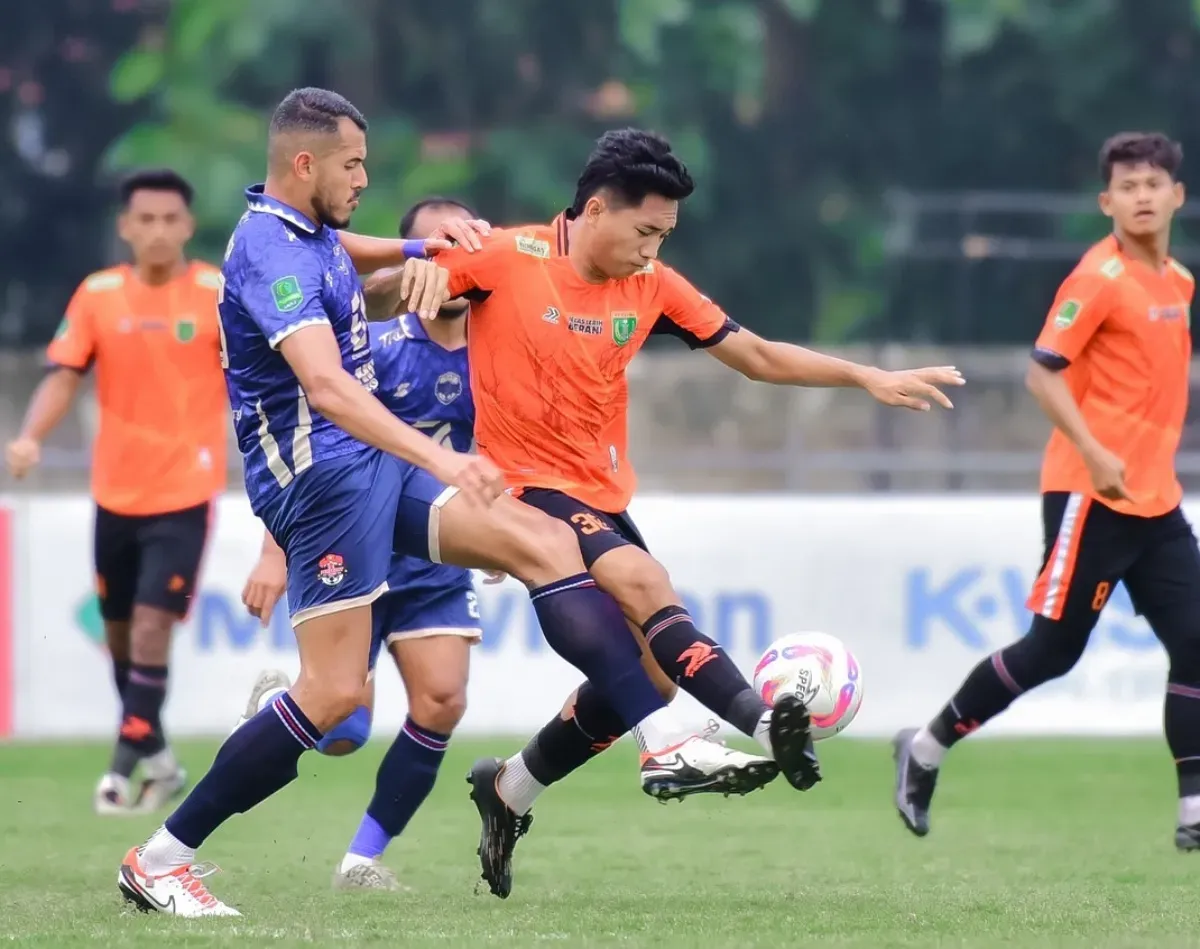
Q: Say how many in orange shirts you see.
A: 3